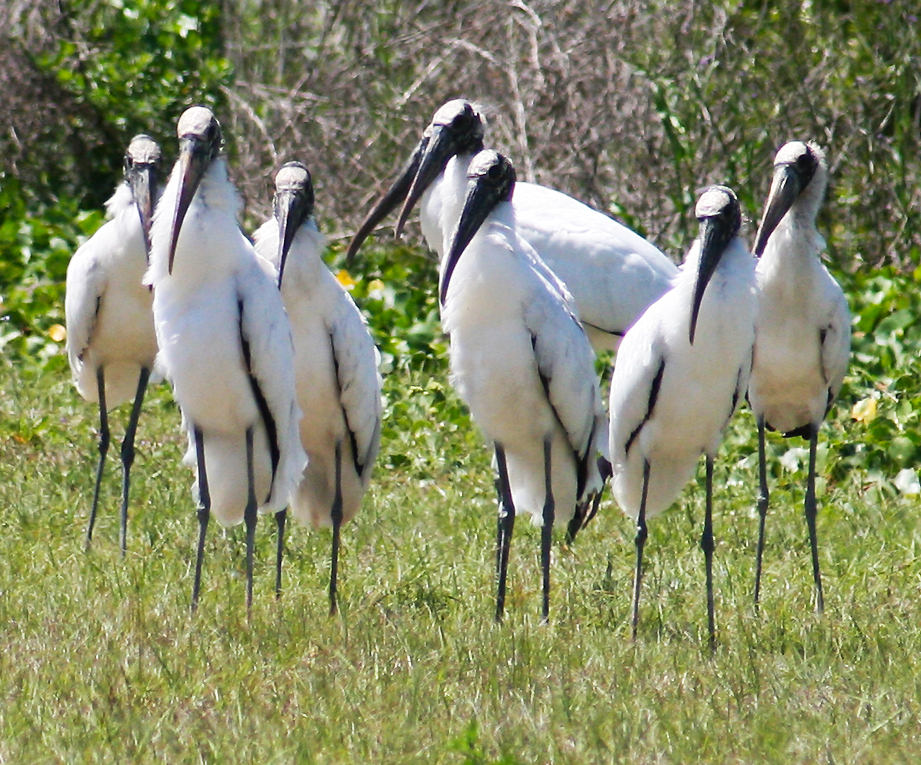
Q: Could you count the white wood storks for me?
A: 8